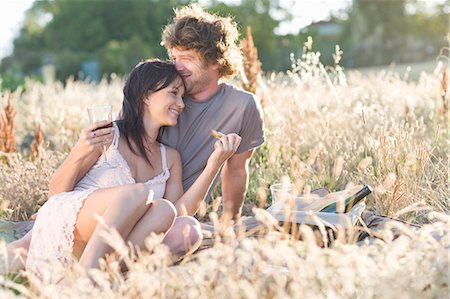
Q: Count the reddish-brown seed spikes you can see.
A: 4